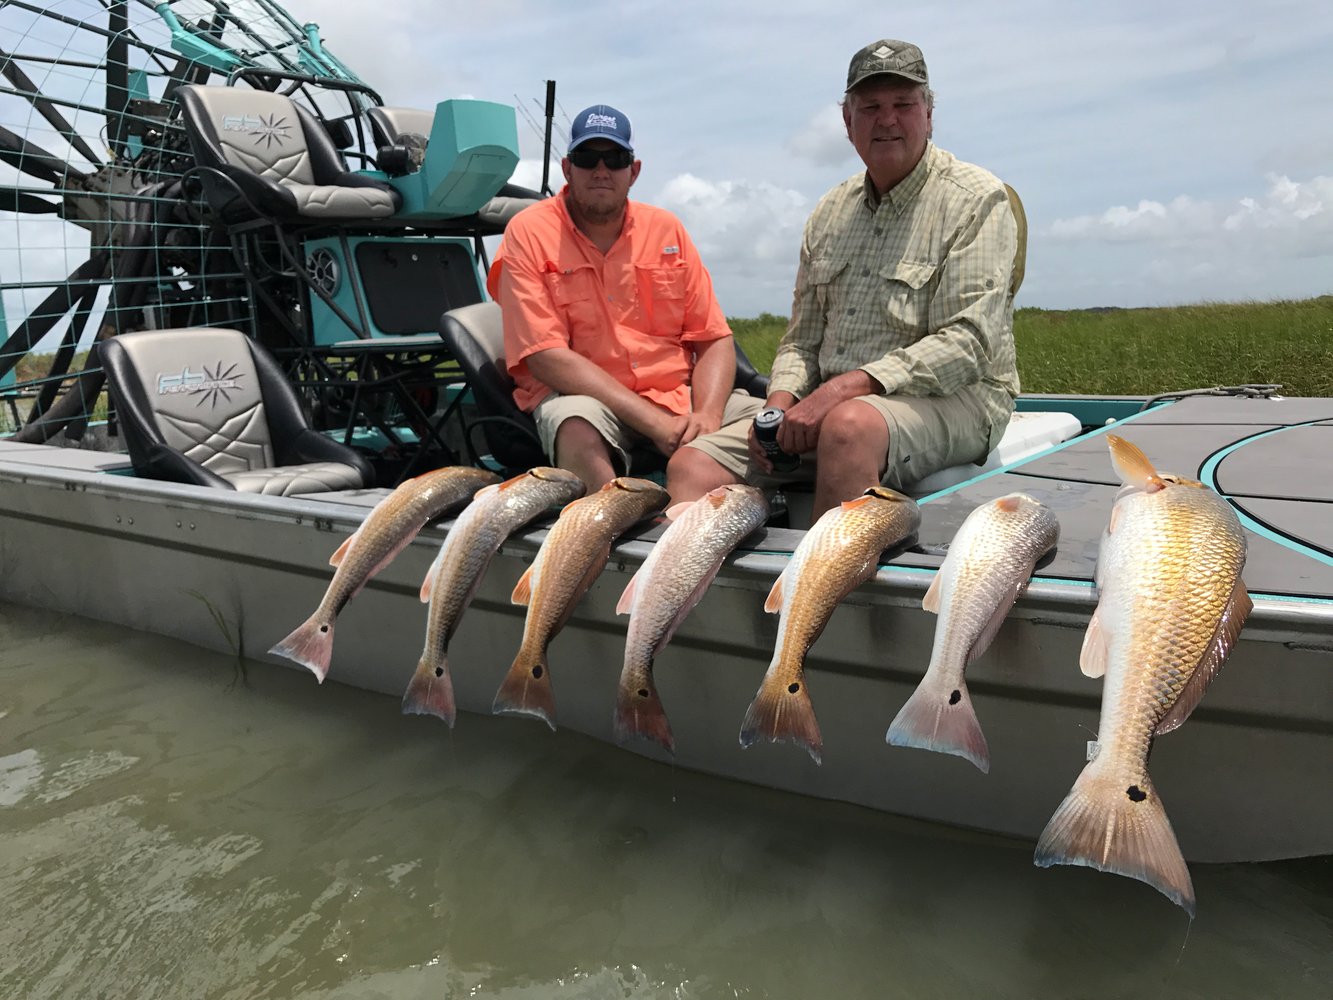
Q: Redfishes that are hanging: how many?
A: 7